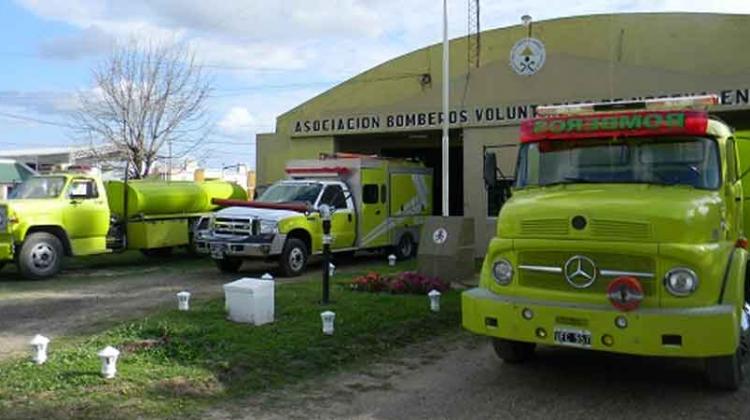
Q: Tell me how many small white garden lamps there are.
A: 8